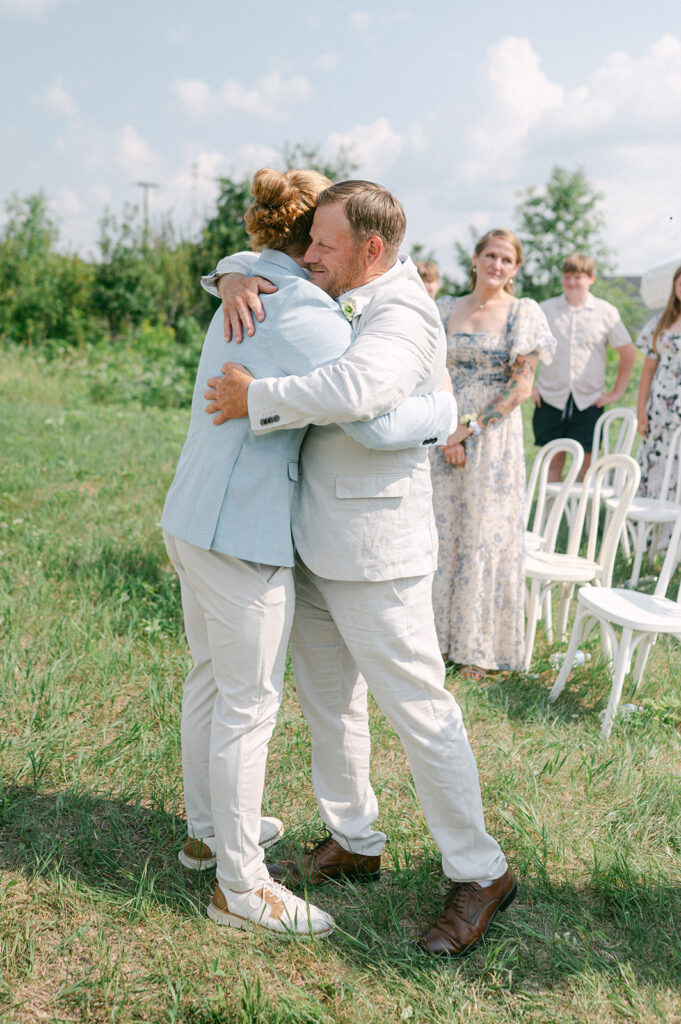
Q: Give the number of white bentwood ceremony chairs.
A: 5